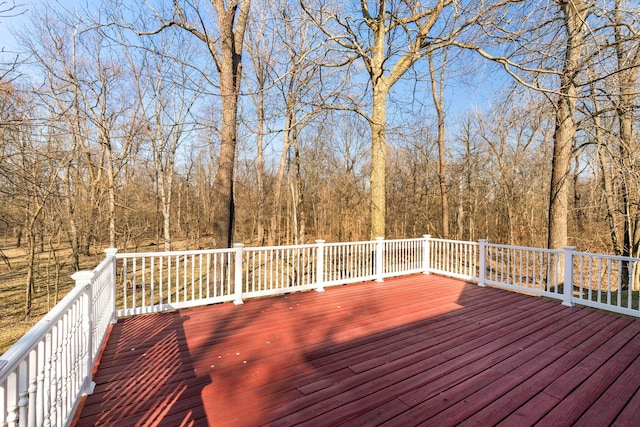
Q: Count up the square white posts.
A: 8